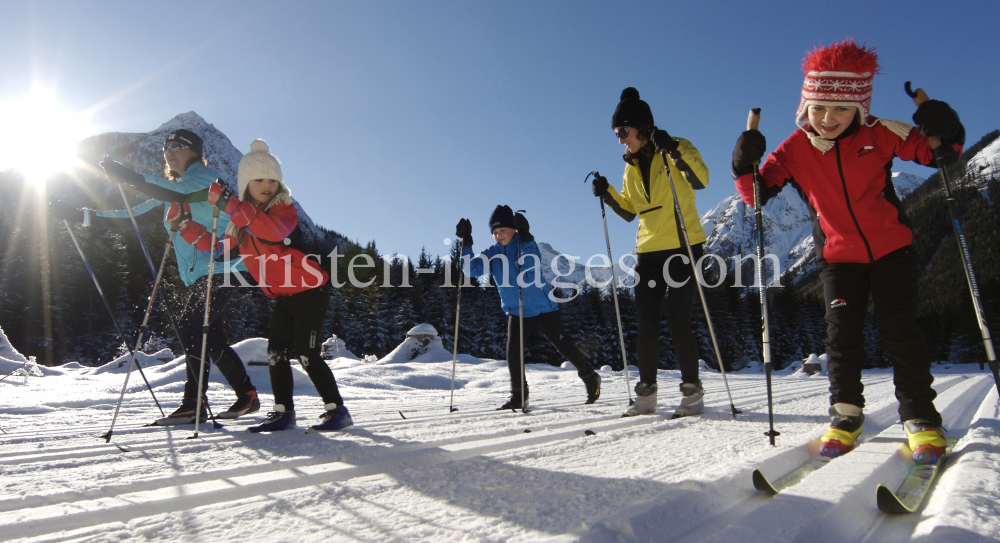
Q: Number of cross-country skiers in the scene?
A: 5